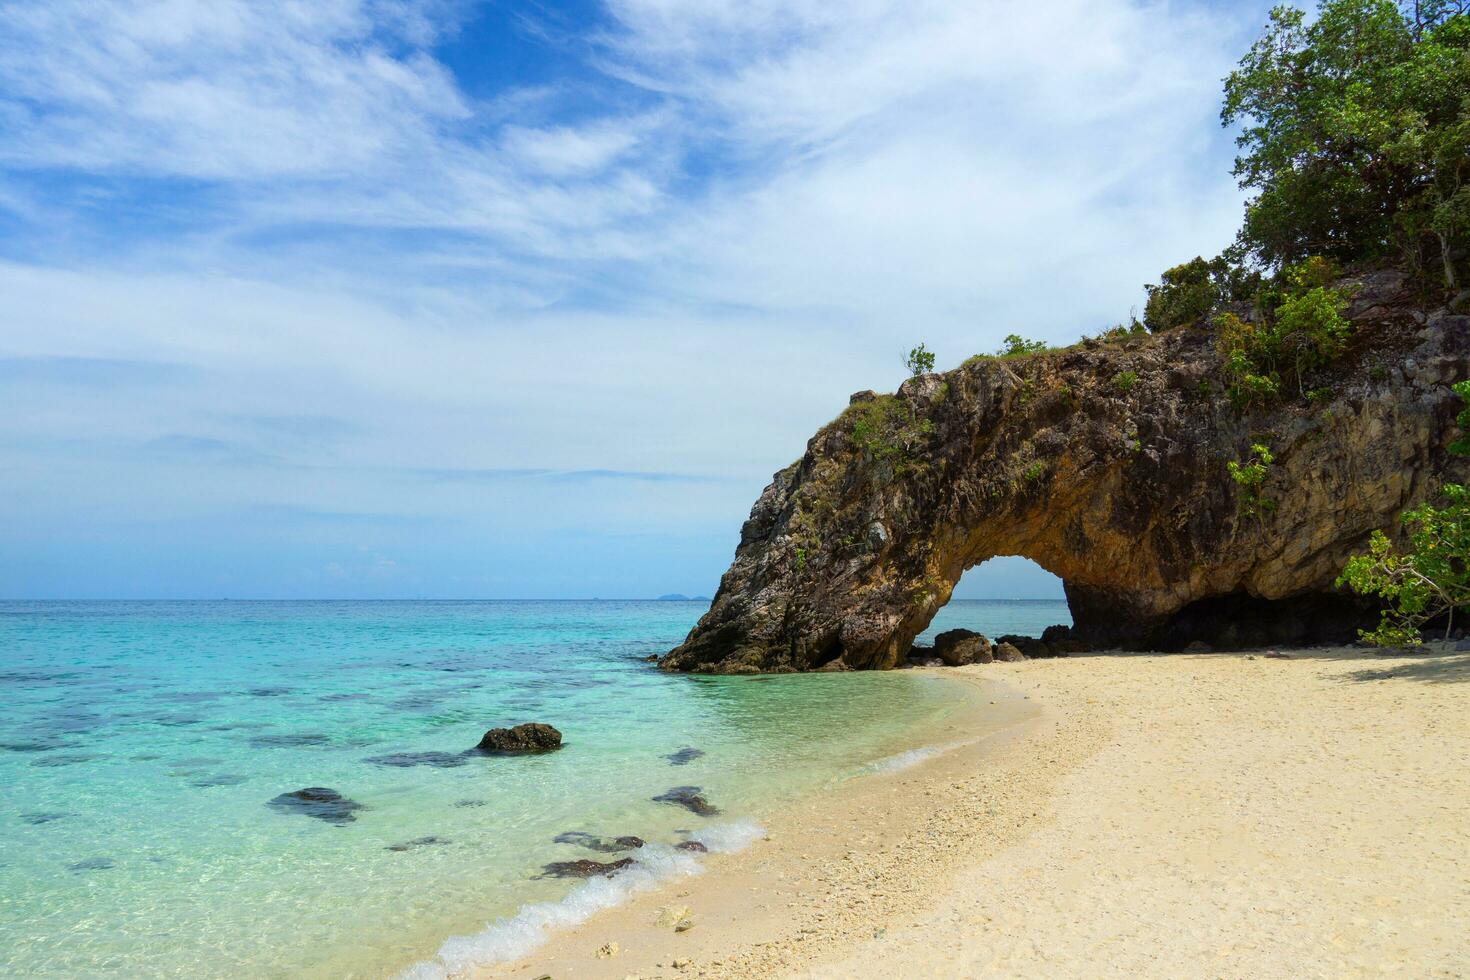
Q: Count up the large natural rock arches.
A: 1